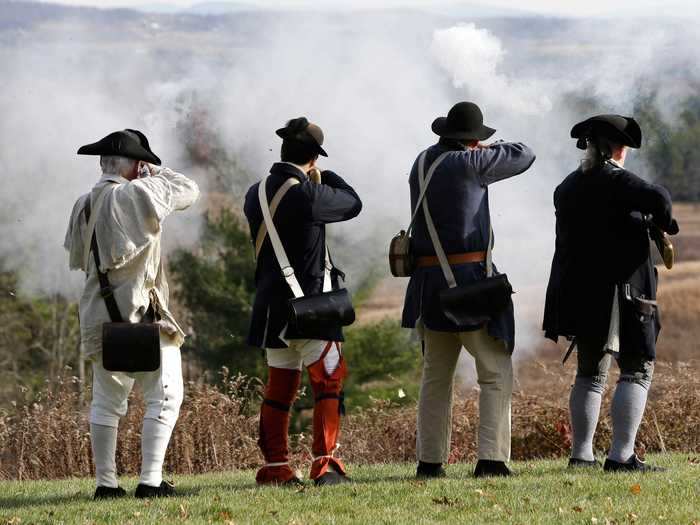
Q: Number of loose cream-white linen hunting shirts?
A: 1